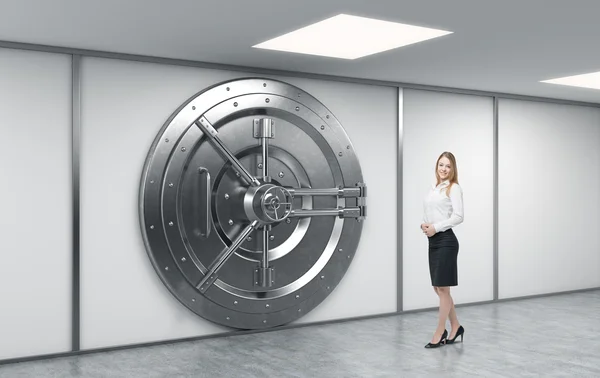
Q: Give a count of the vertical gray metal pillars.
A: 3